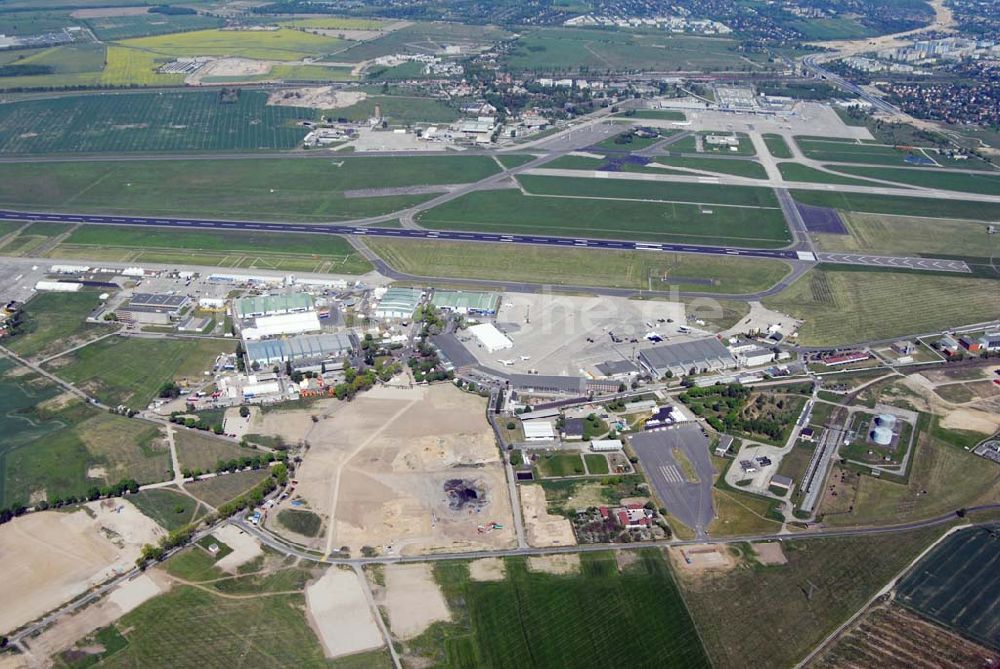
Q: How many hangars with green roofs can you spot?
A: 3